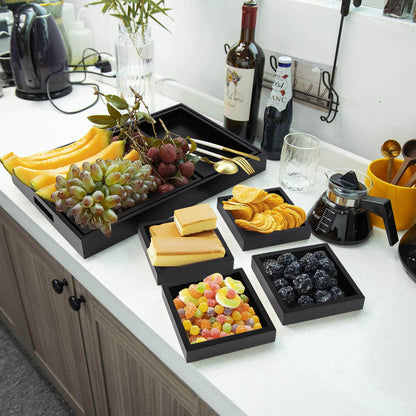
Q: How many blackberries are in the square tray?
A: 14